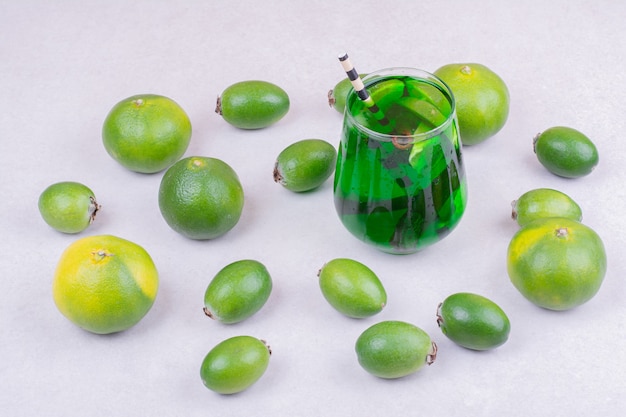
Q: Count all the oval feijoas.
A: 11